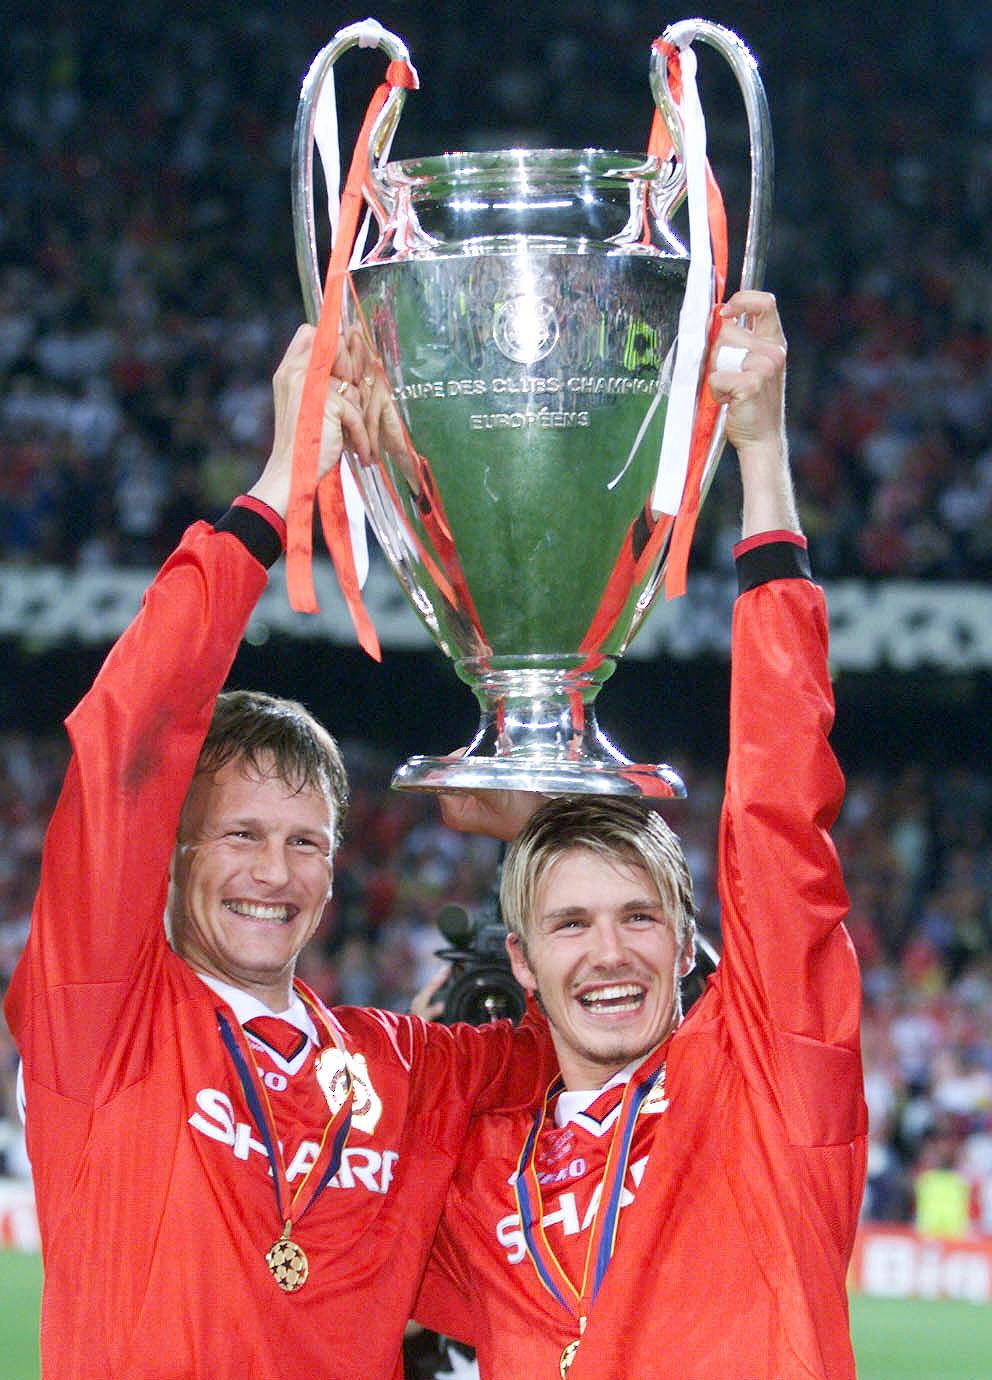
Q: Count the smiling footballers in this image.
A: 2